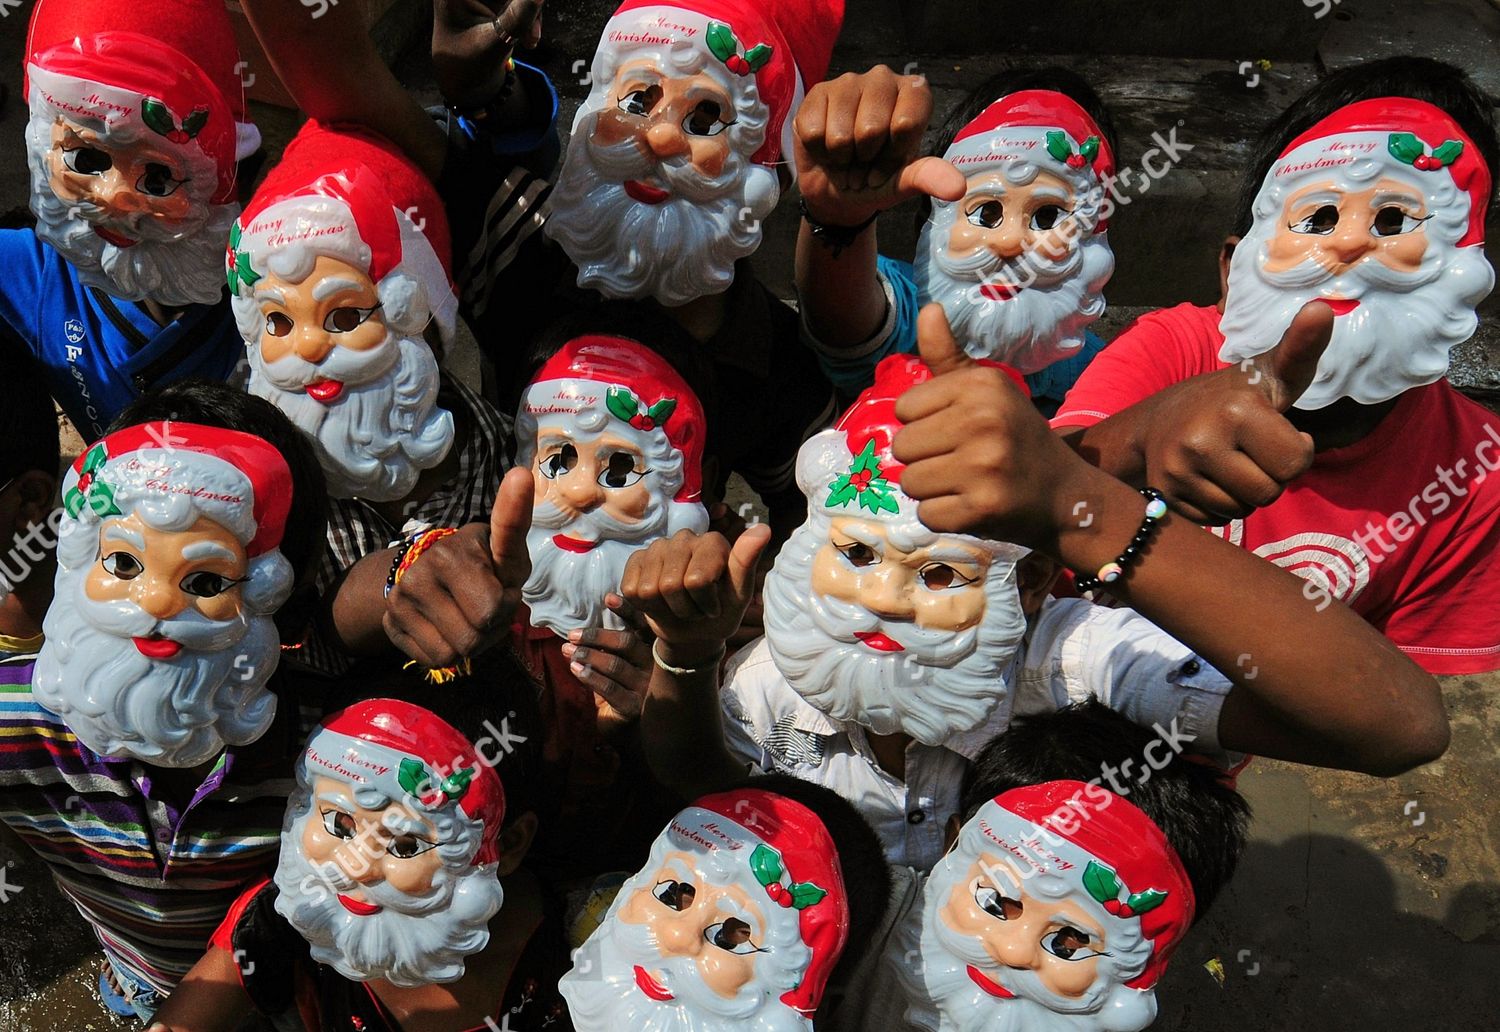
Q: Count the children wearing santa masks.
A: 11